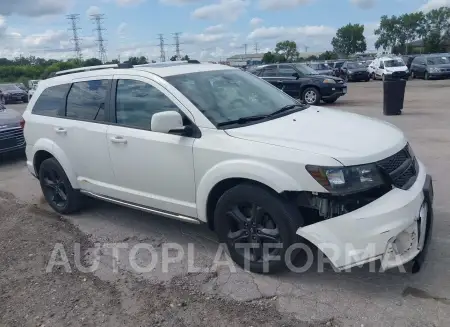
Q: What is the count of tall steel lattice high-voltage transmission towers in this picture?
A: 4